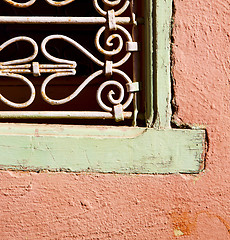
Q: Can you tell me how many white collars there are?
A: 6